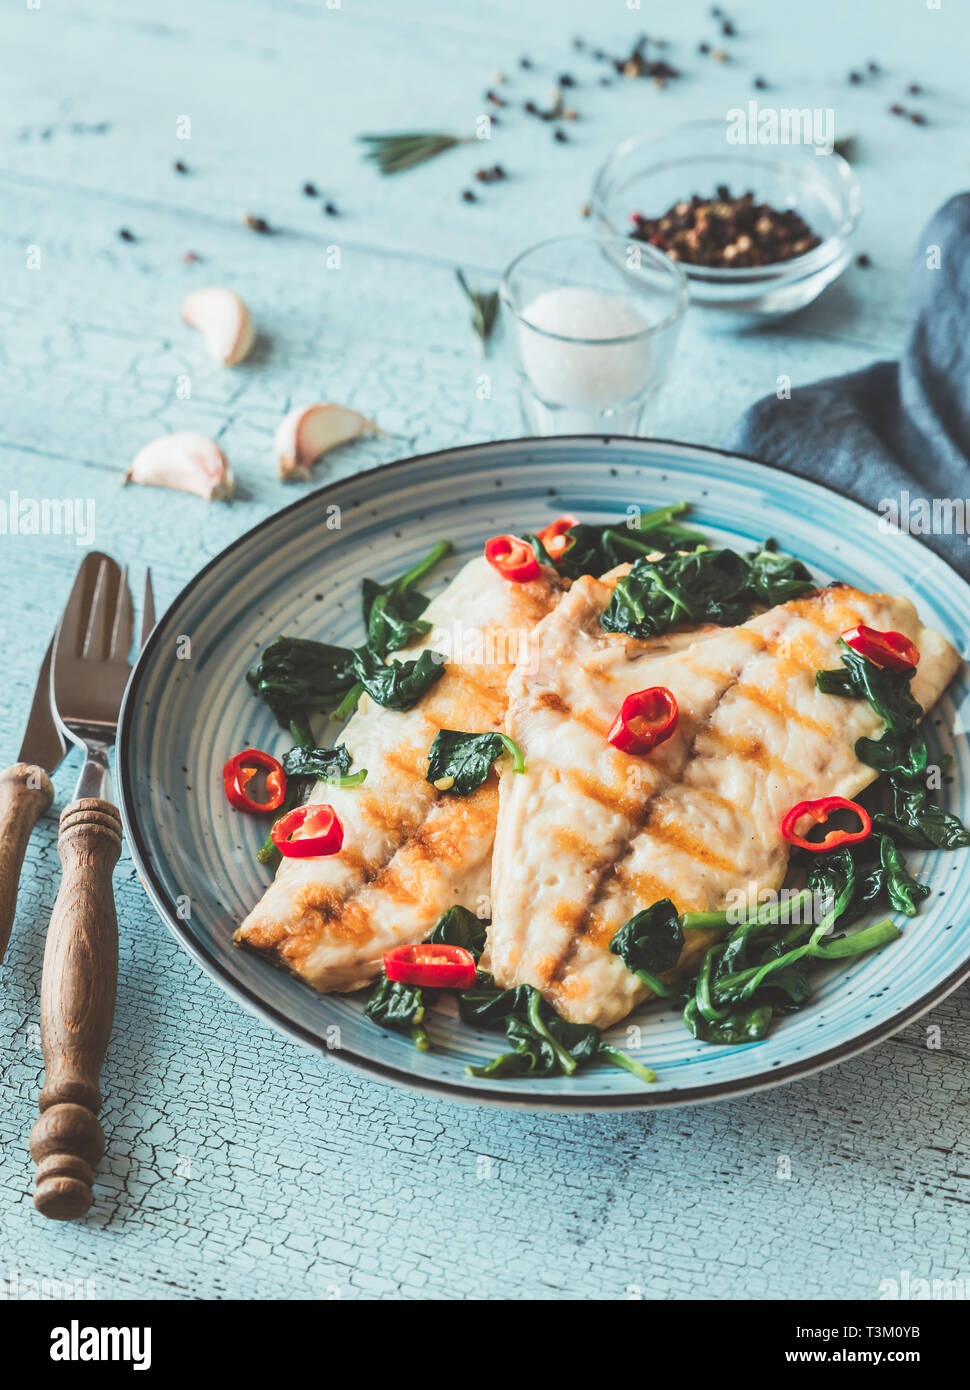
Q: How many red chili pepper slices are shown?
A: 8